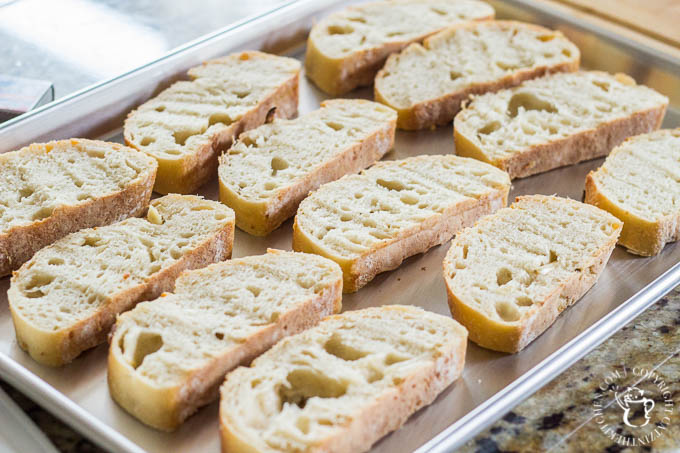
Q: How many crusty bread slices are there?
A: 12